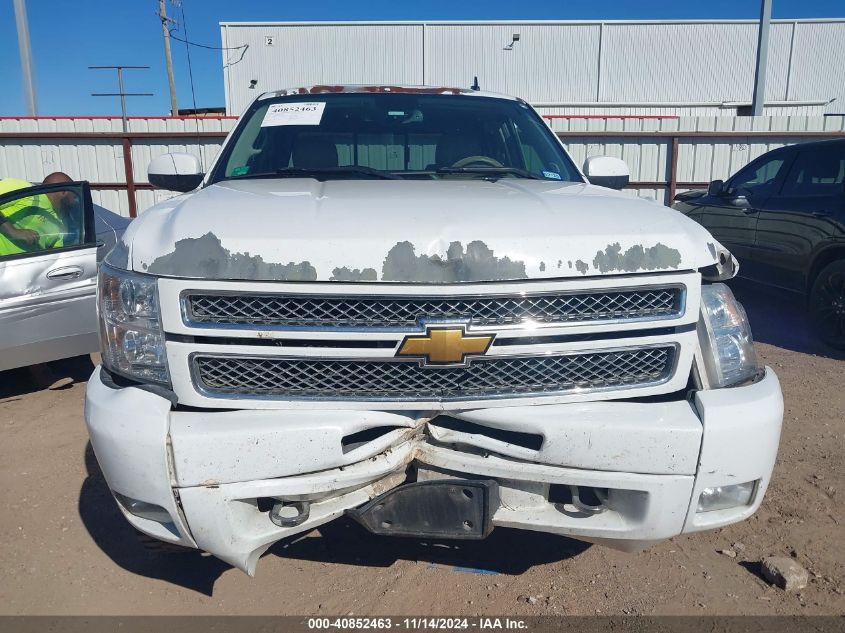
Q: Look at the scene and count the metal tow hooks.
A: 2